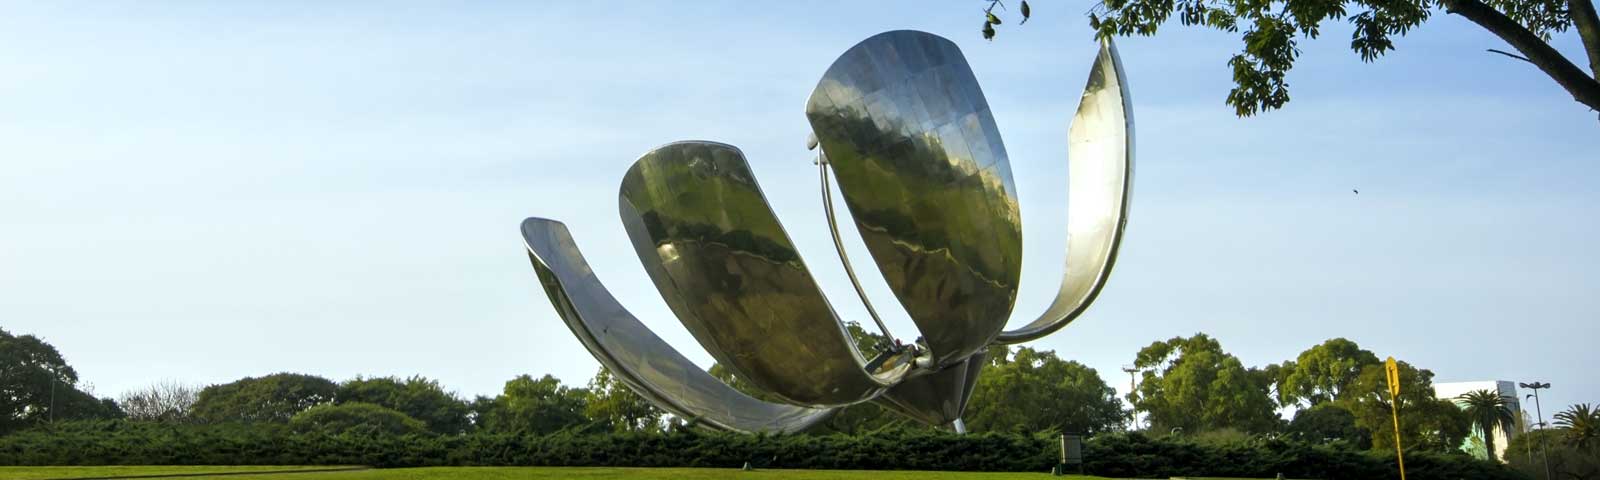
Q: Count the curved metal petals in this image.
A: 4